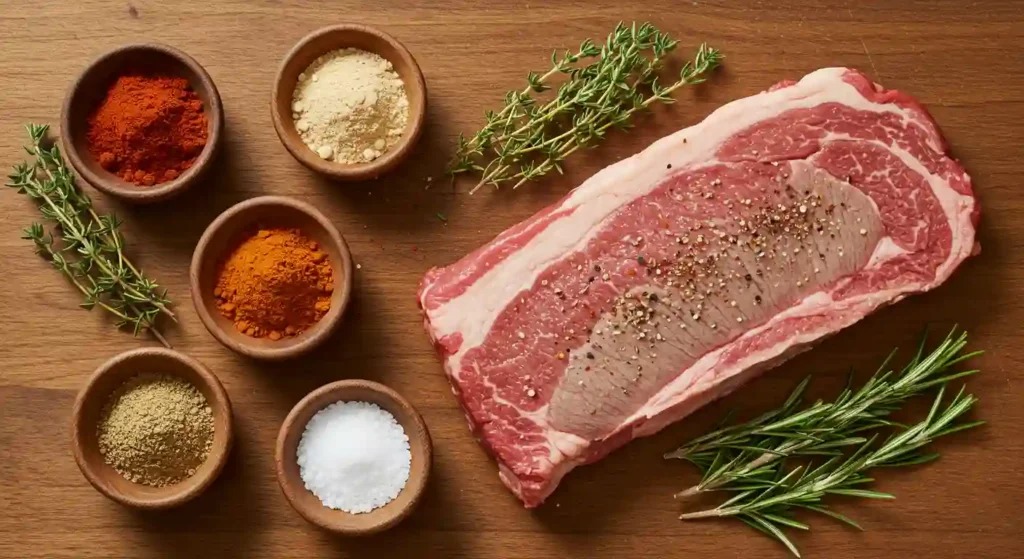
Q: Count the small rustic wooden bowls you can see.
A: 5